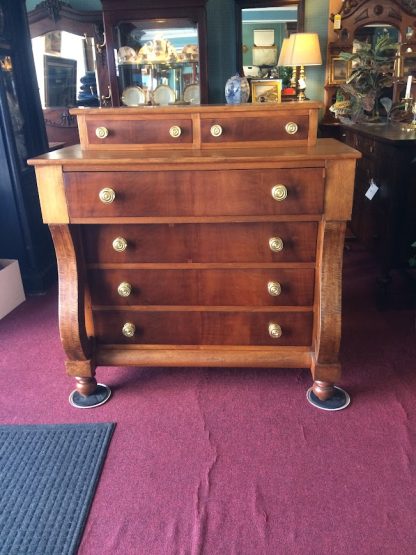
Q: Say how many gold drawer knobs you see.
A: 12